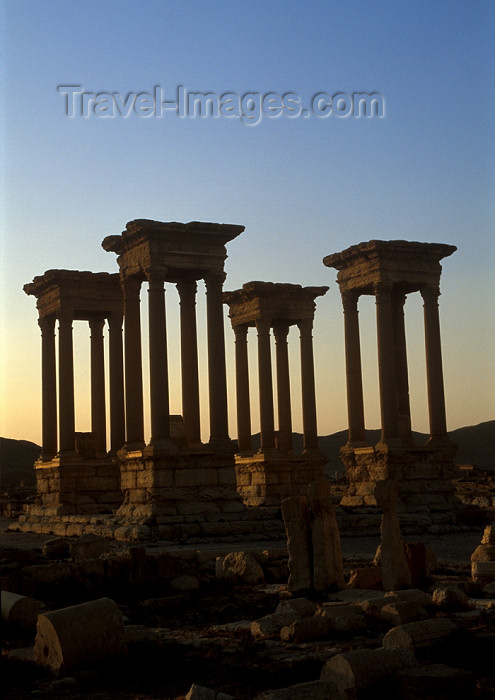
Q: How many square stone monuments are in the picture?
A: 4